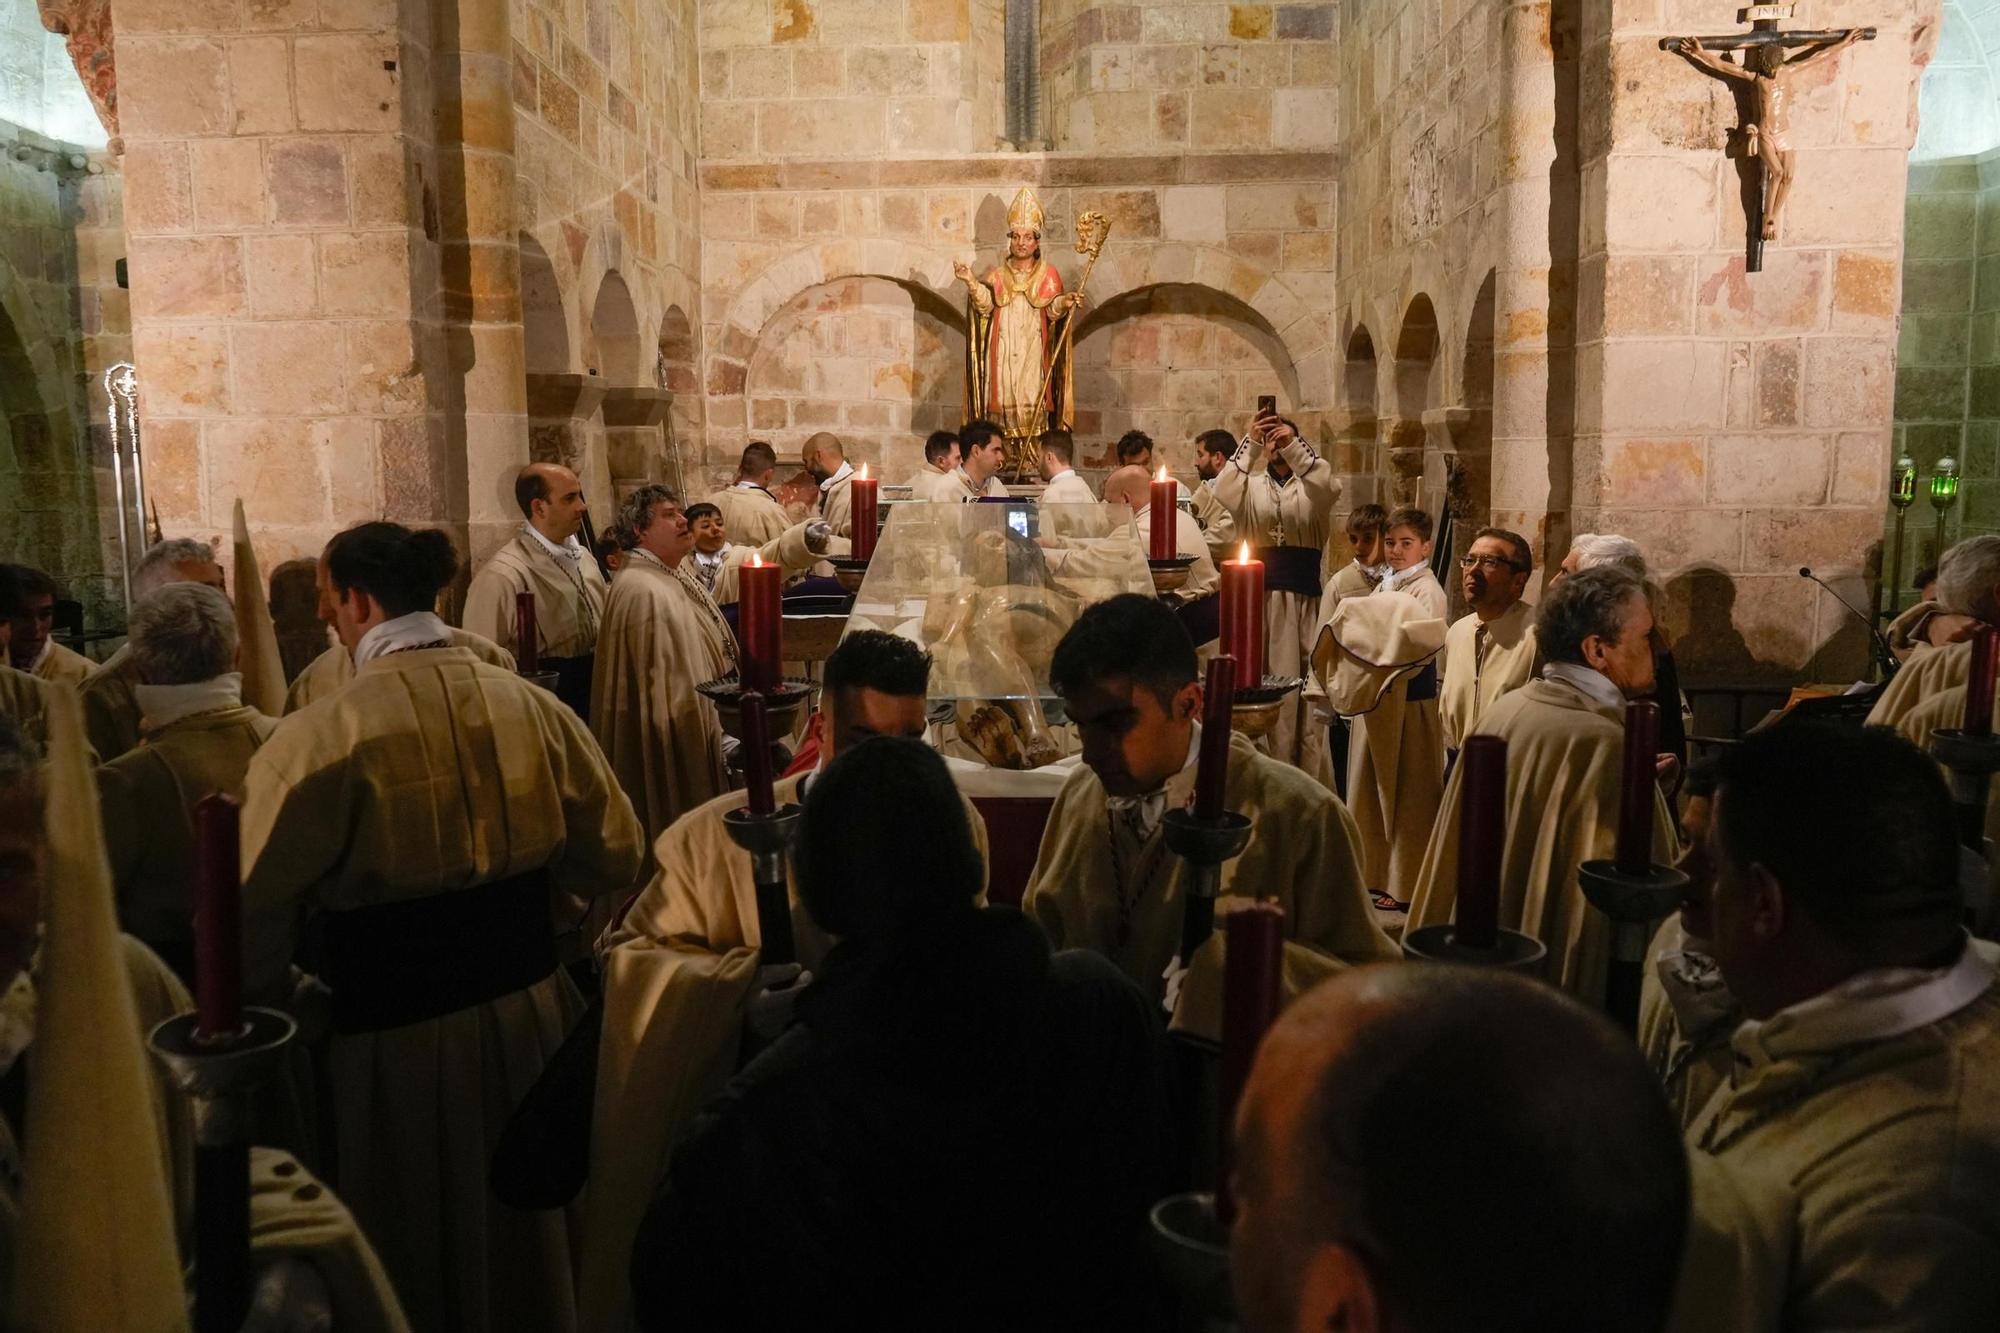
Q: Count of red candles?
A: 12